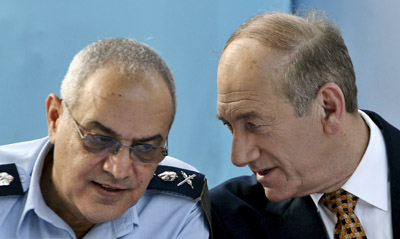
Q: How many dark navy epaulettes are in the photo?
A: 2